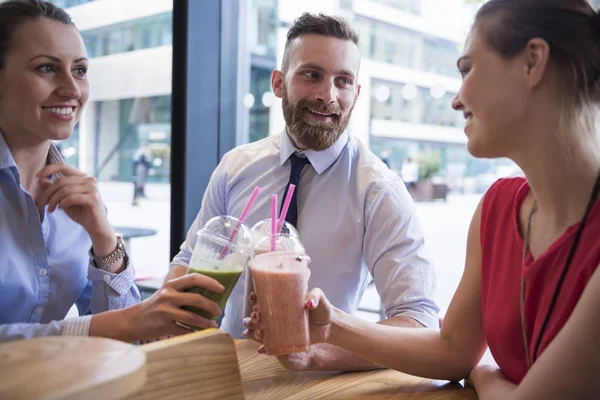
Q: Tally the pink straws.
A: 3